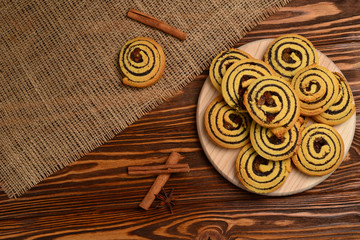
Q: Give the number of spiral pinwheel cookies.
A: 11